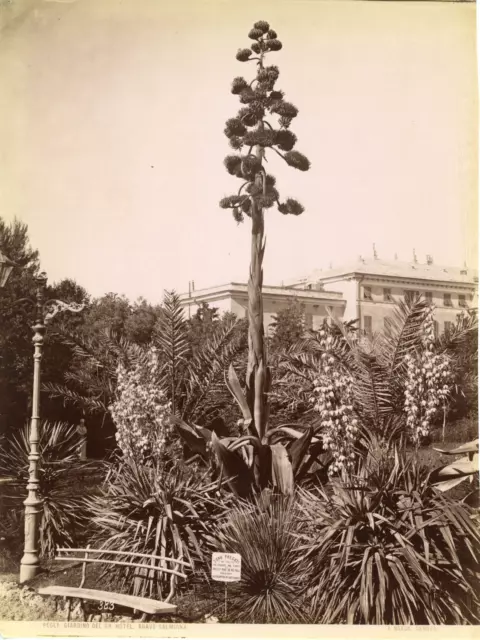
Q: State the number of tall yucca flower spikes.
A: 3